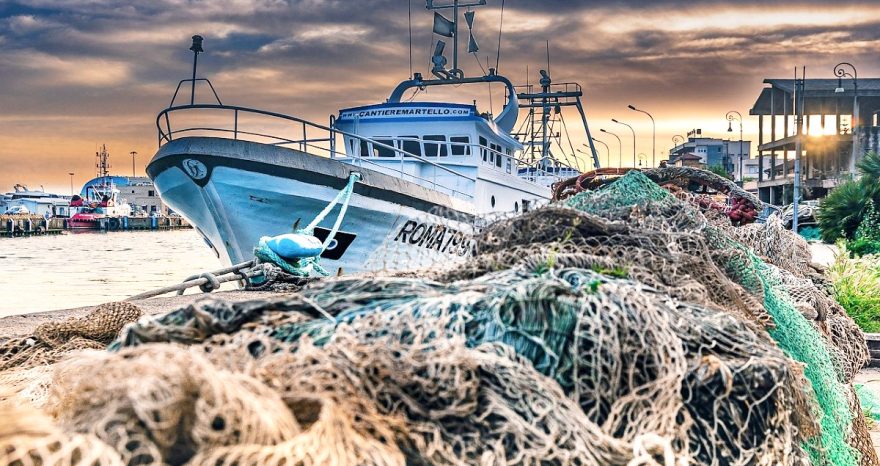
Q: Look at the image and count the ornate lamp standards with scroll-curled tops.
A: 4